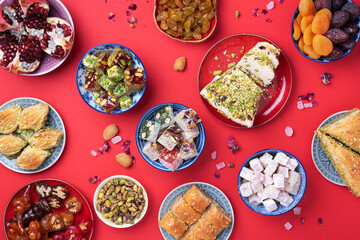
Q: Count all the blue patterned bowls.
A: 4